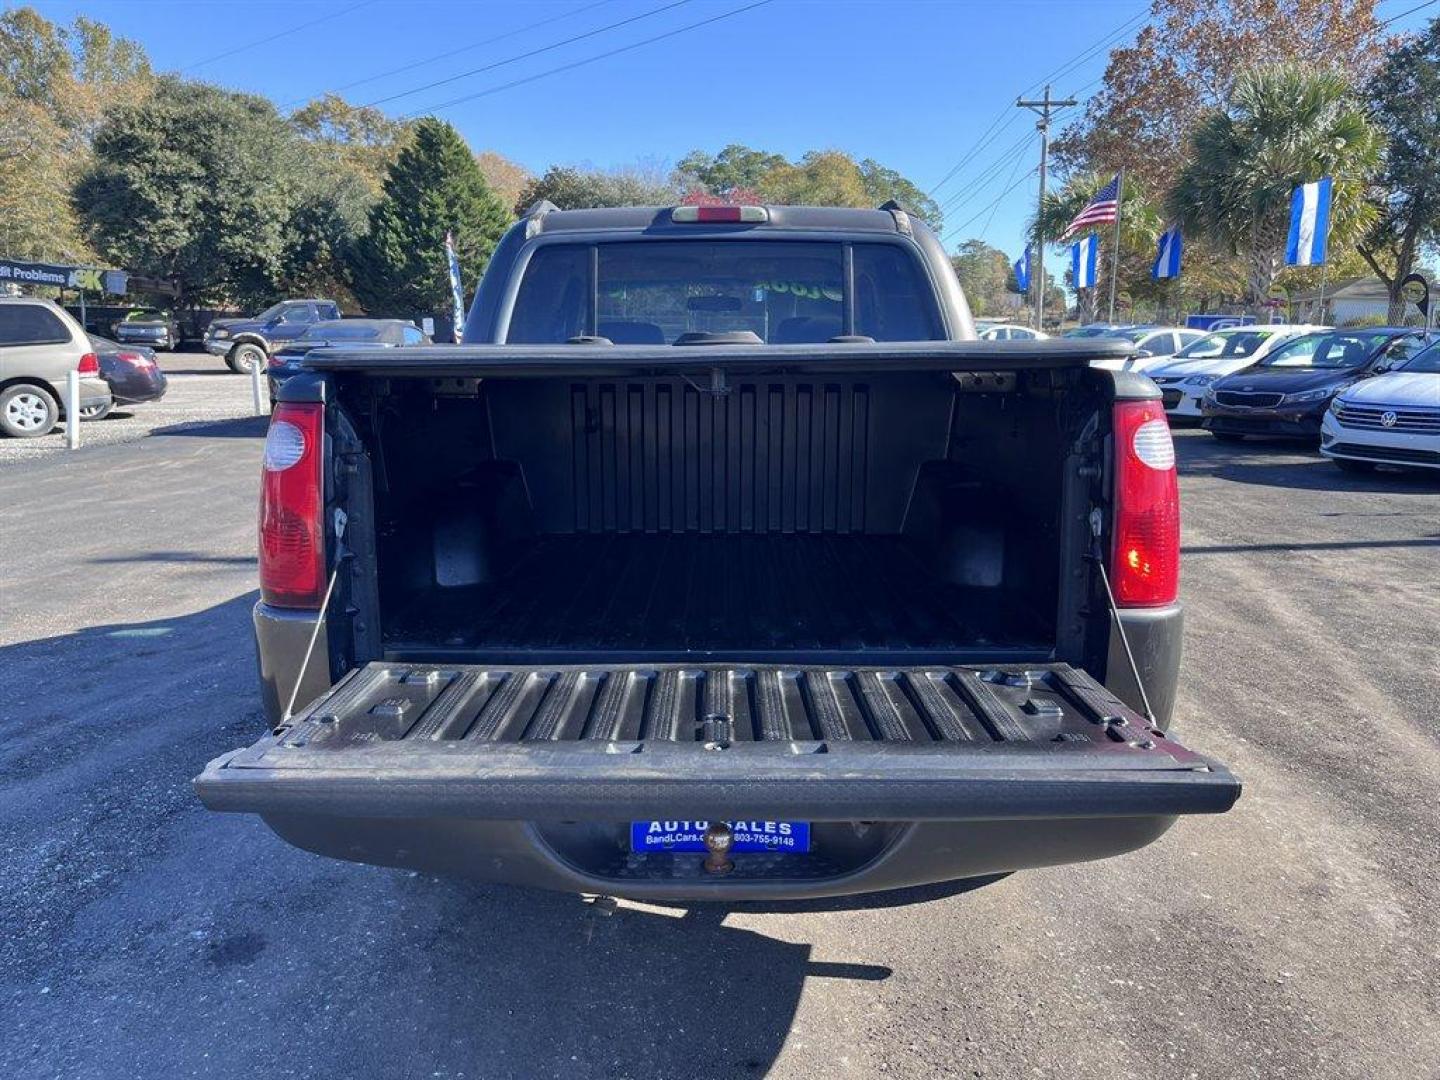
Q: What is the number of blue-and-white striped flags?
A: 4